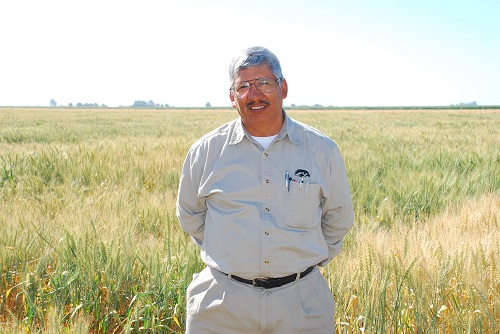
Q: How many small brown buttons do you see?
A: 5